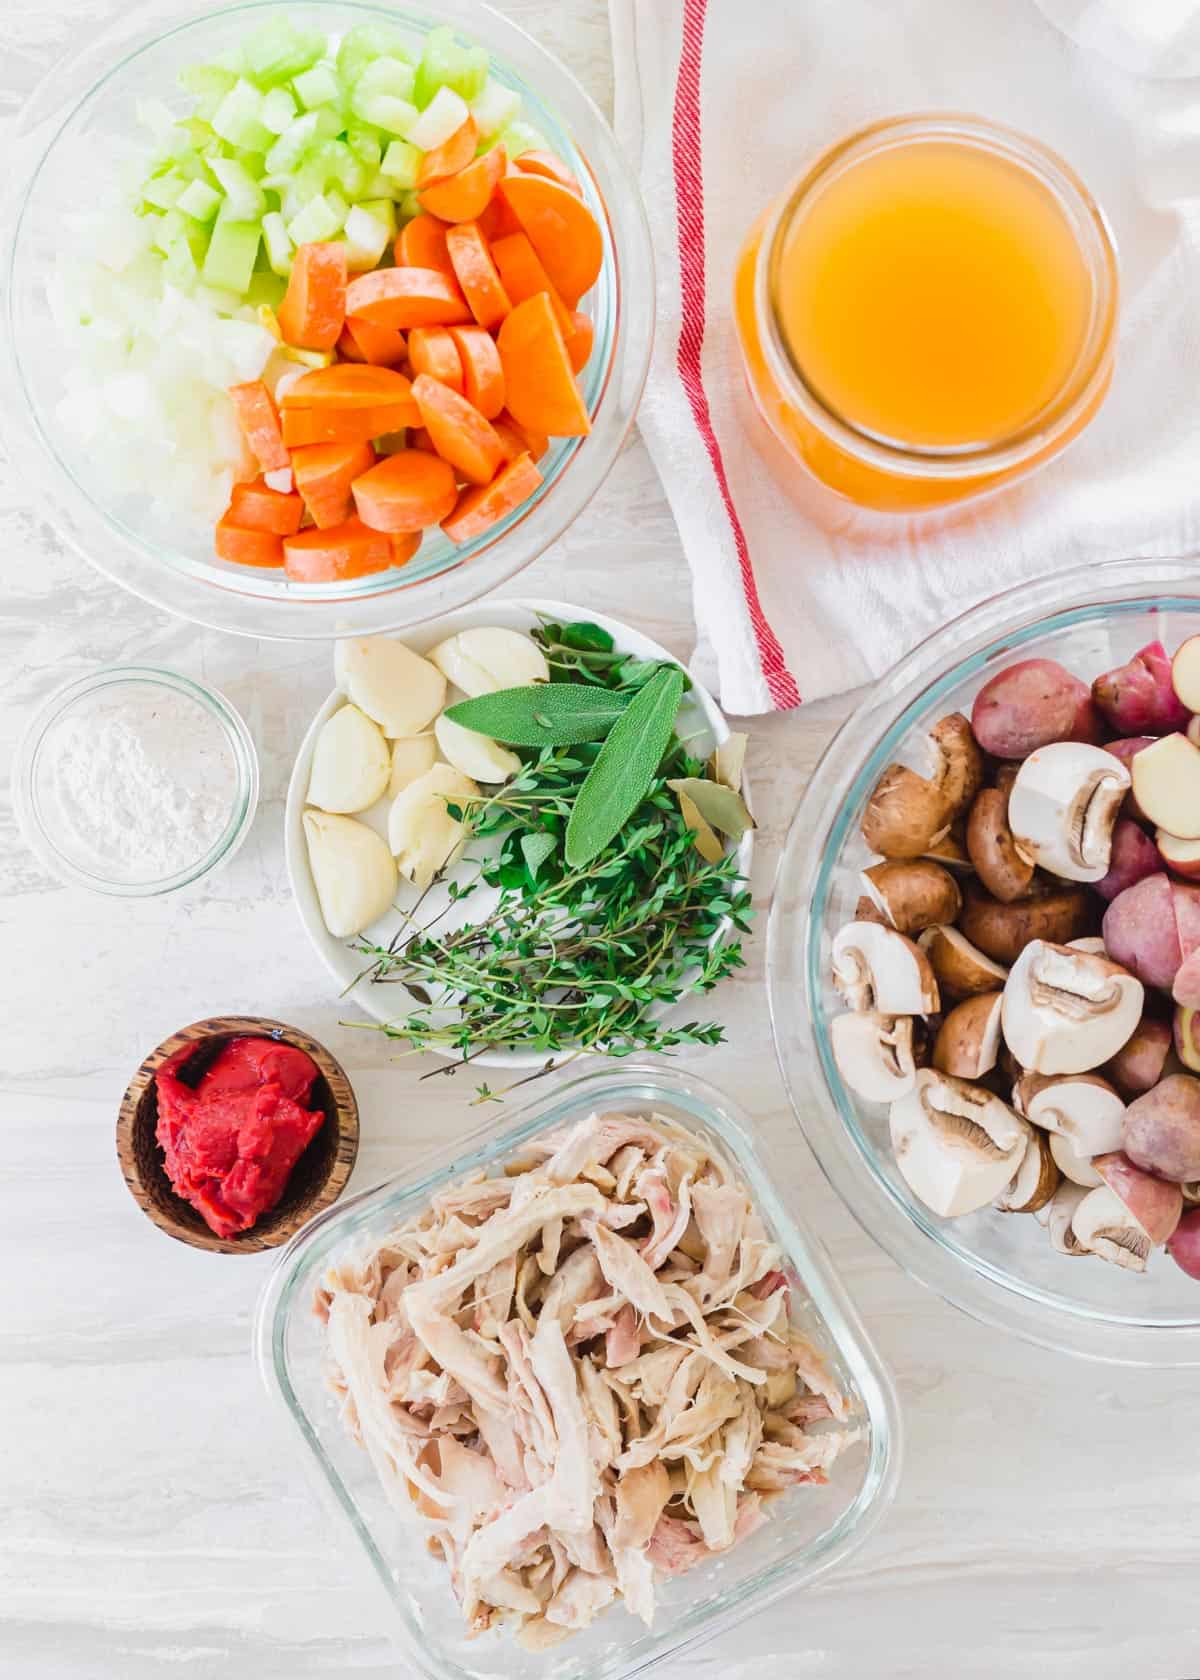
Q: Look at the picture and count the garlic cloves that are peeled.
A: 7